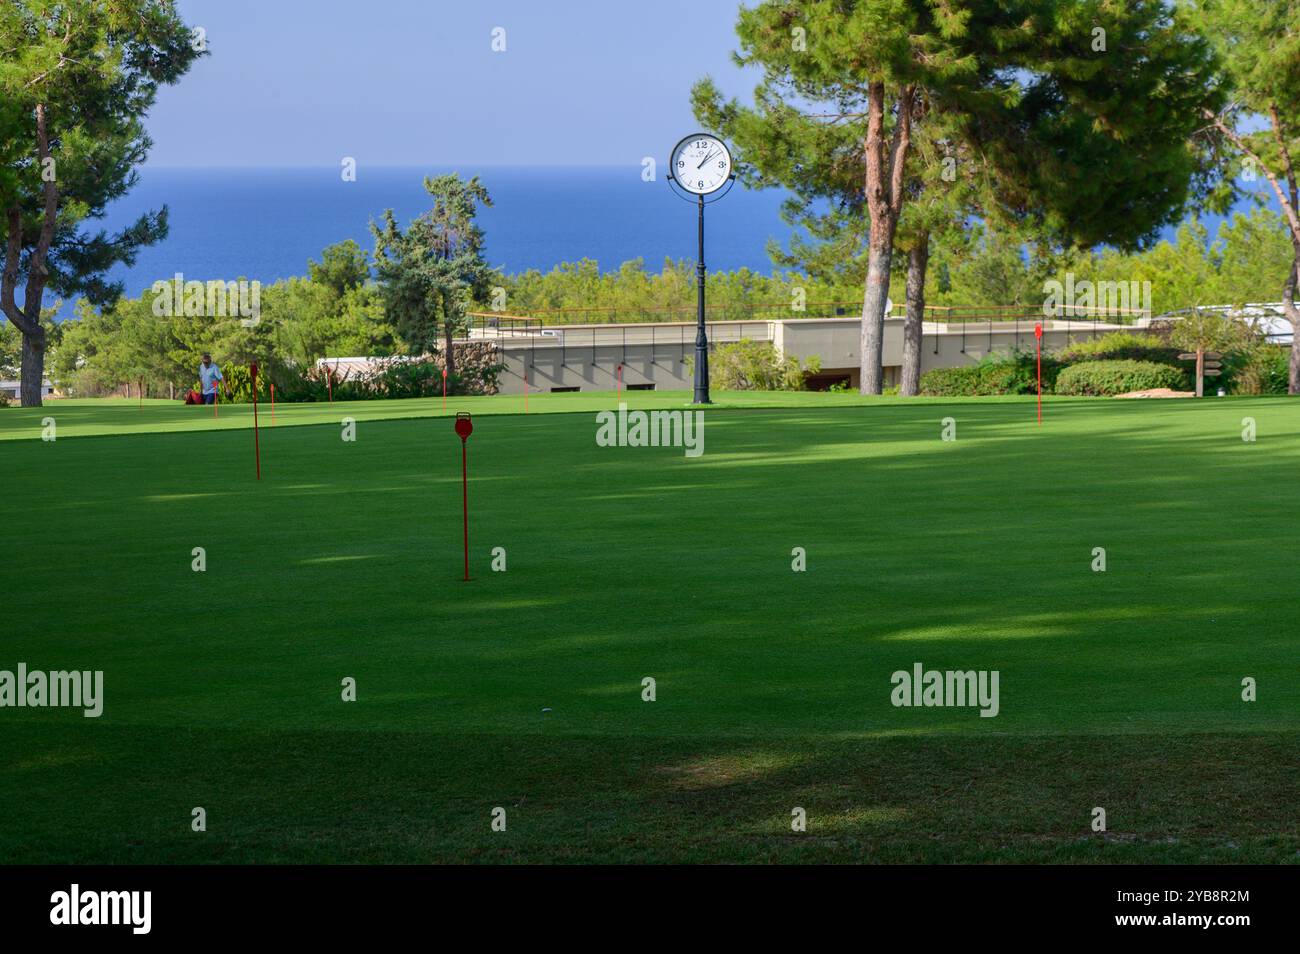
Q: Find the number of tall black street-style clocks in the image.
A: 1